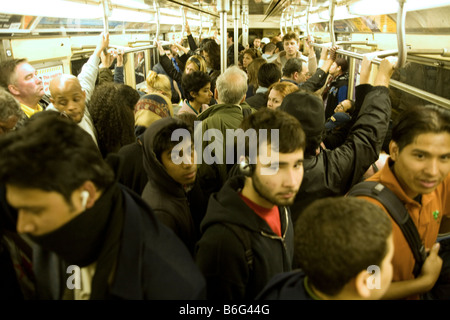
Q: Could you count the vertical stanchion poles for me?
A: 3